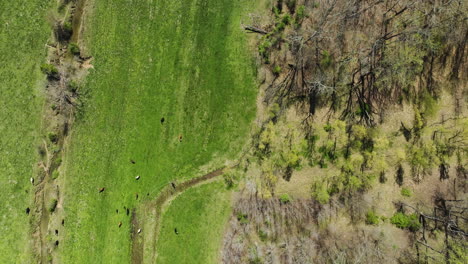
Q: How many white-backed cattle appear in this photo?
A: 3